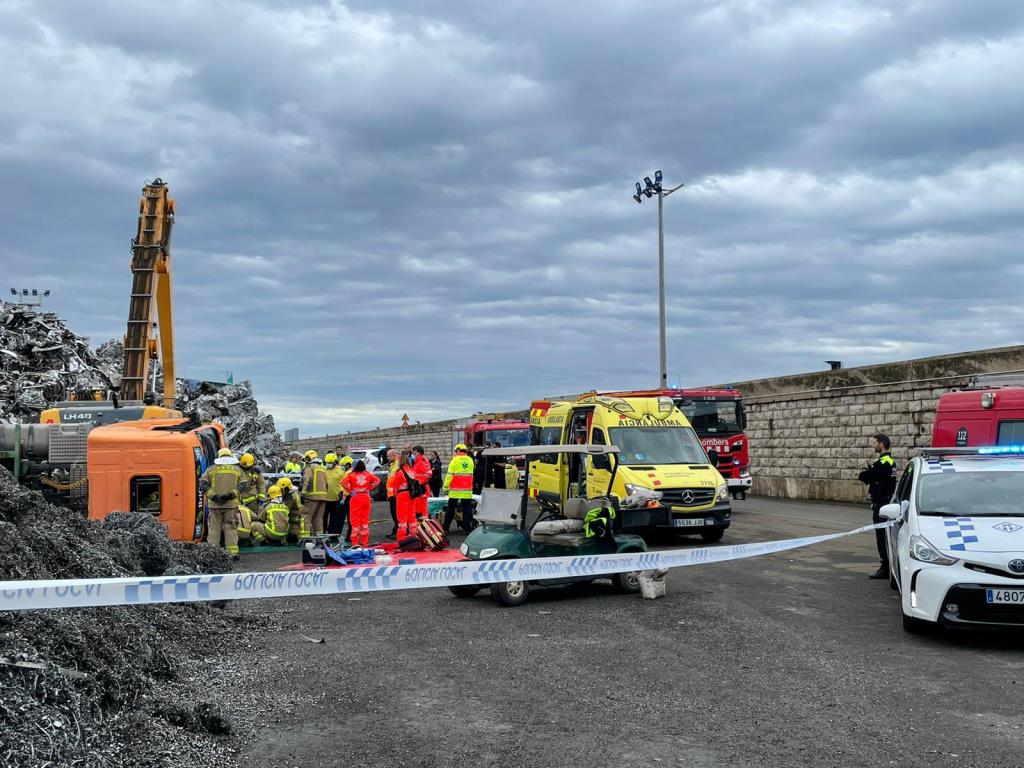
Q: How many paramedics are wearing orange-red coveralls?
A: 3